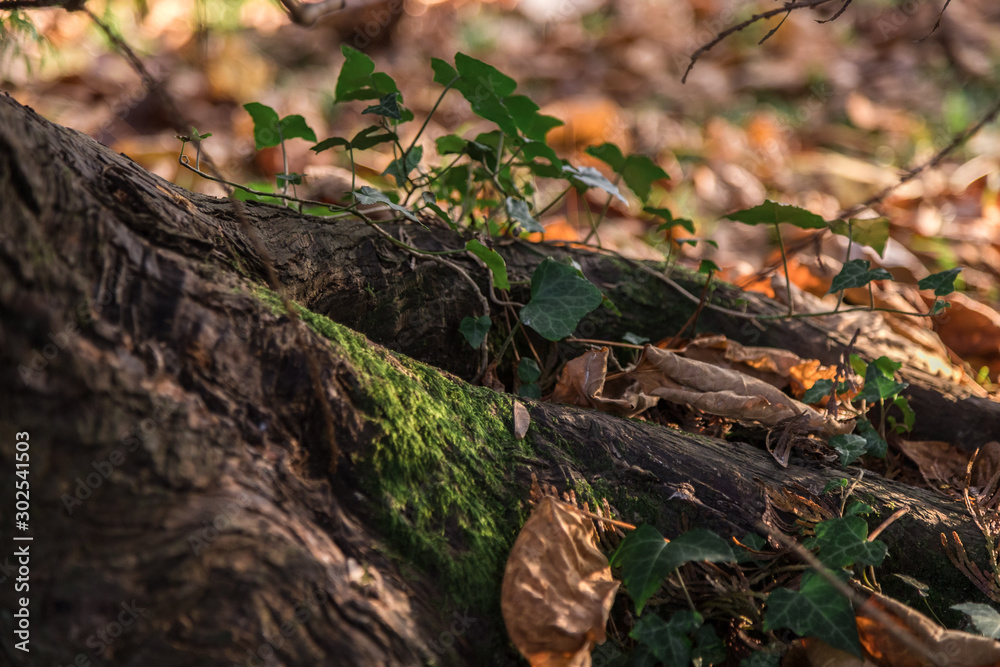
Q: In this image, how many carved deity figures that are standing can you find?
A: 0